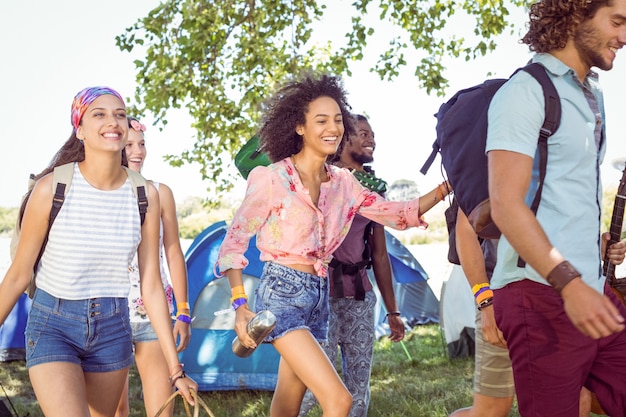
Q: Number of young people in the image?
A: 6